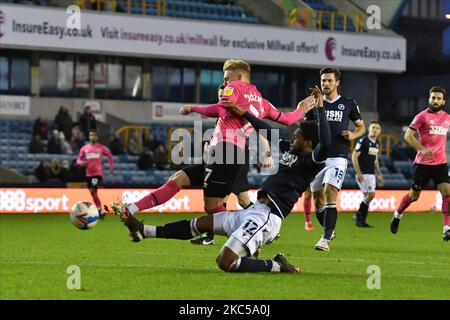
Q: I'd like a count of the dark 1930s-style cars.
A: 0